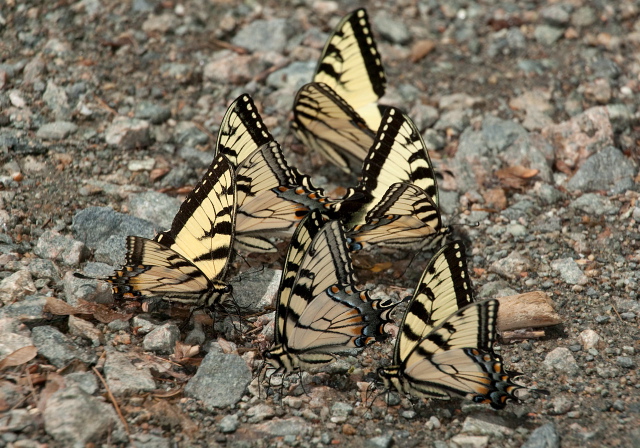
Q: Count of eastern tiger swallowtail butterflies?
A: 6